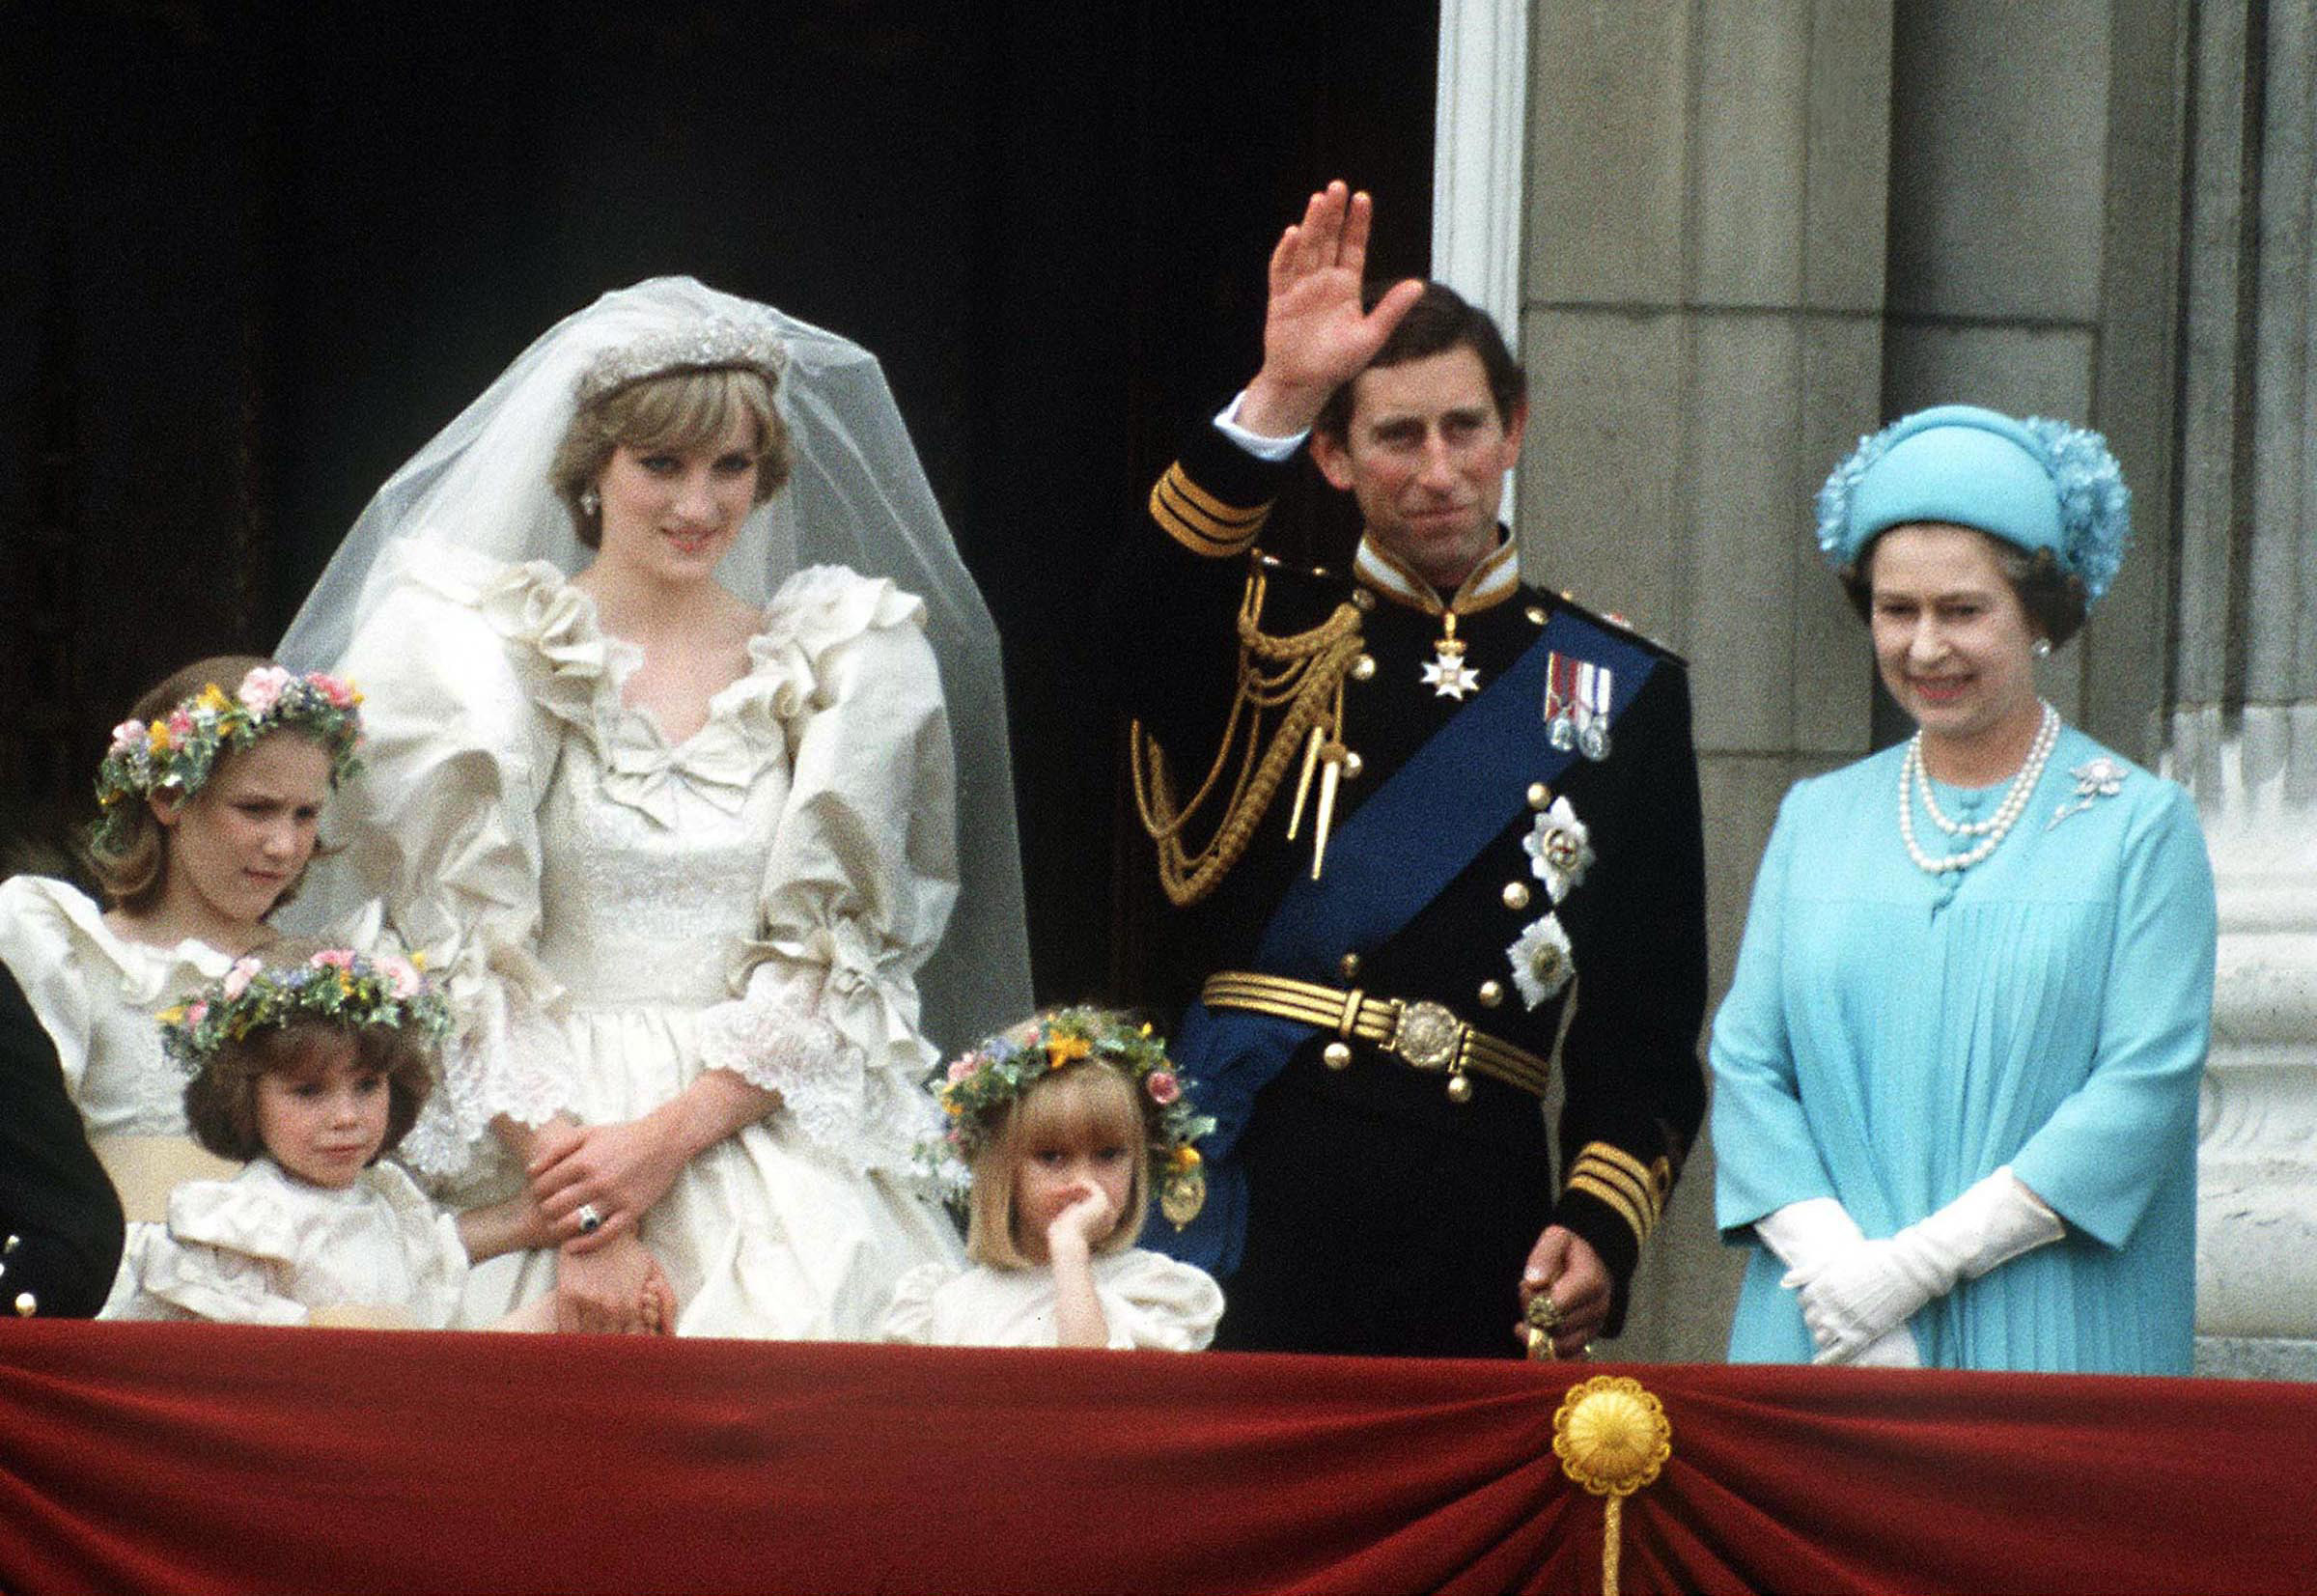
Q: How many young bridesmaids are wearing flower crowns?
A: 3